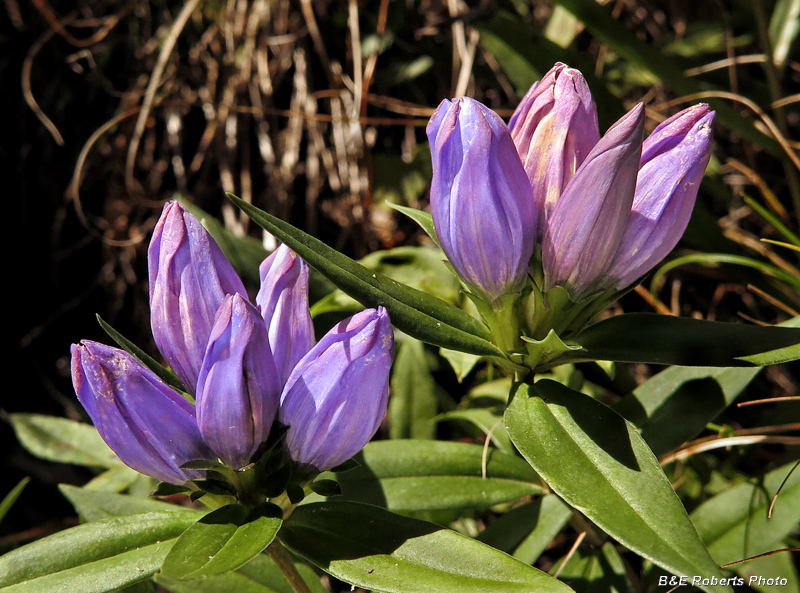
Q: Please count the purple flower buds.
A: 9